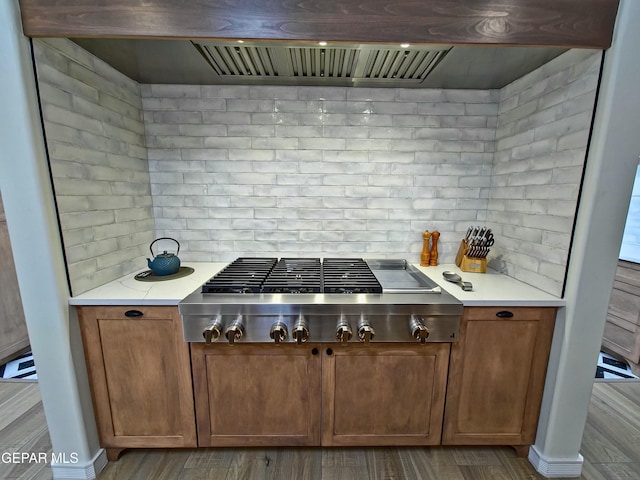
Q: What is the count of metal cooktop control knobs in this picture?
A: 7